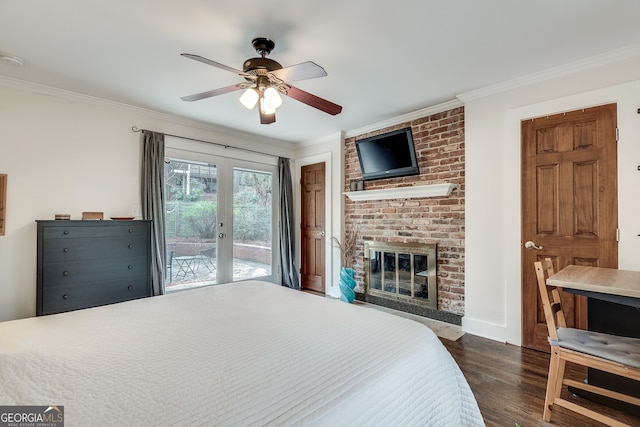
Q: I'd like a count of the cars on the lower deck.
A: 0